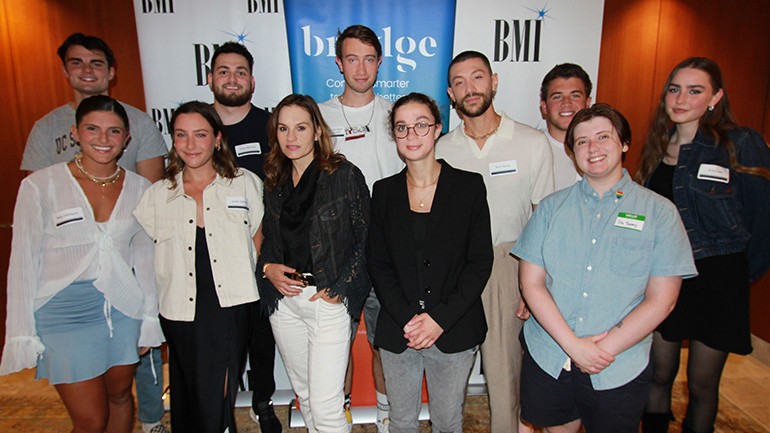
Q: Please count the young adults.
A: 11